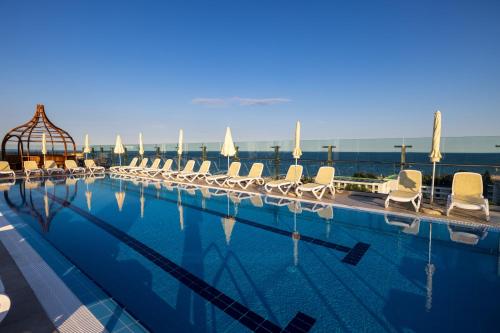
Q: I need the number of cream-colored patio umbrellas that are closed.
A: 8